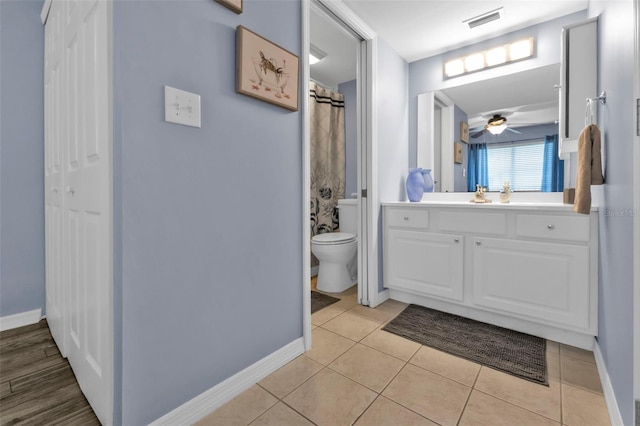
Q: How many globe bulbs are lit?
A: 4